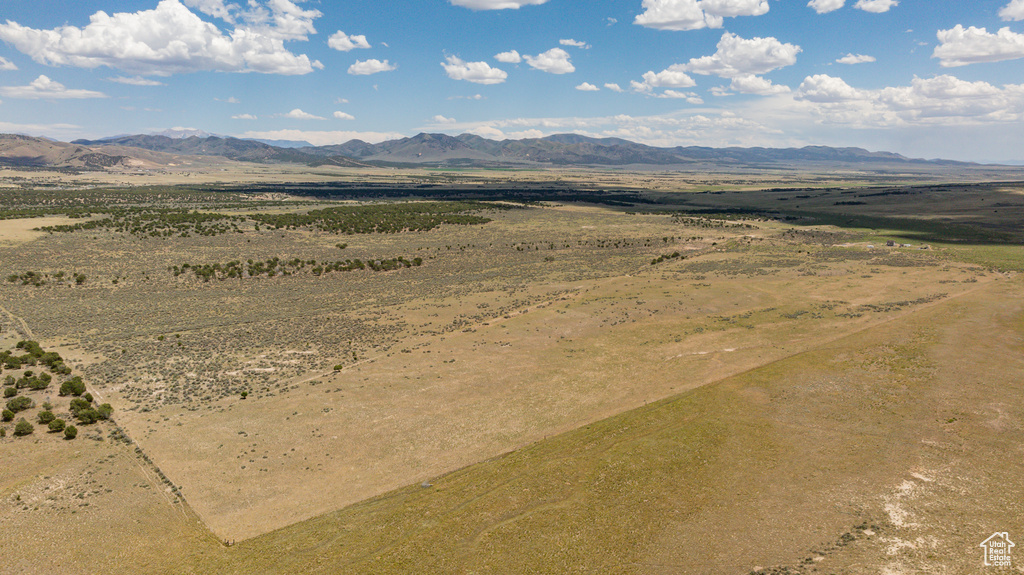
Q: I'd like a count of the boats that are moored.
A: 0